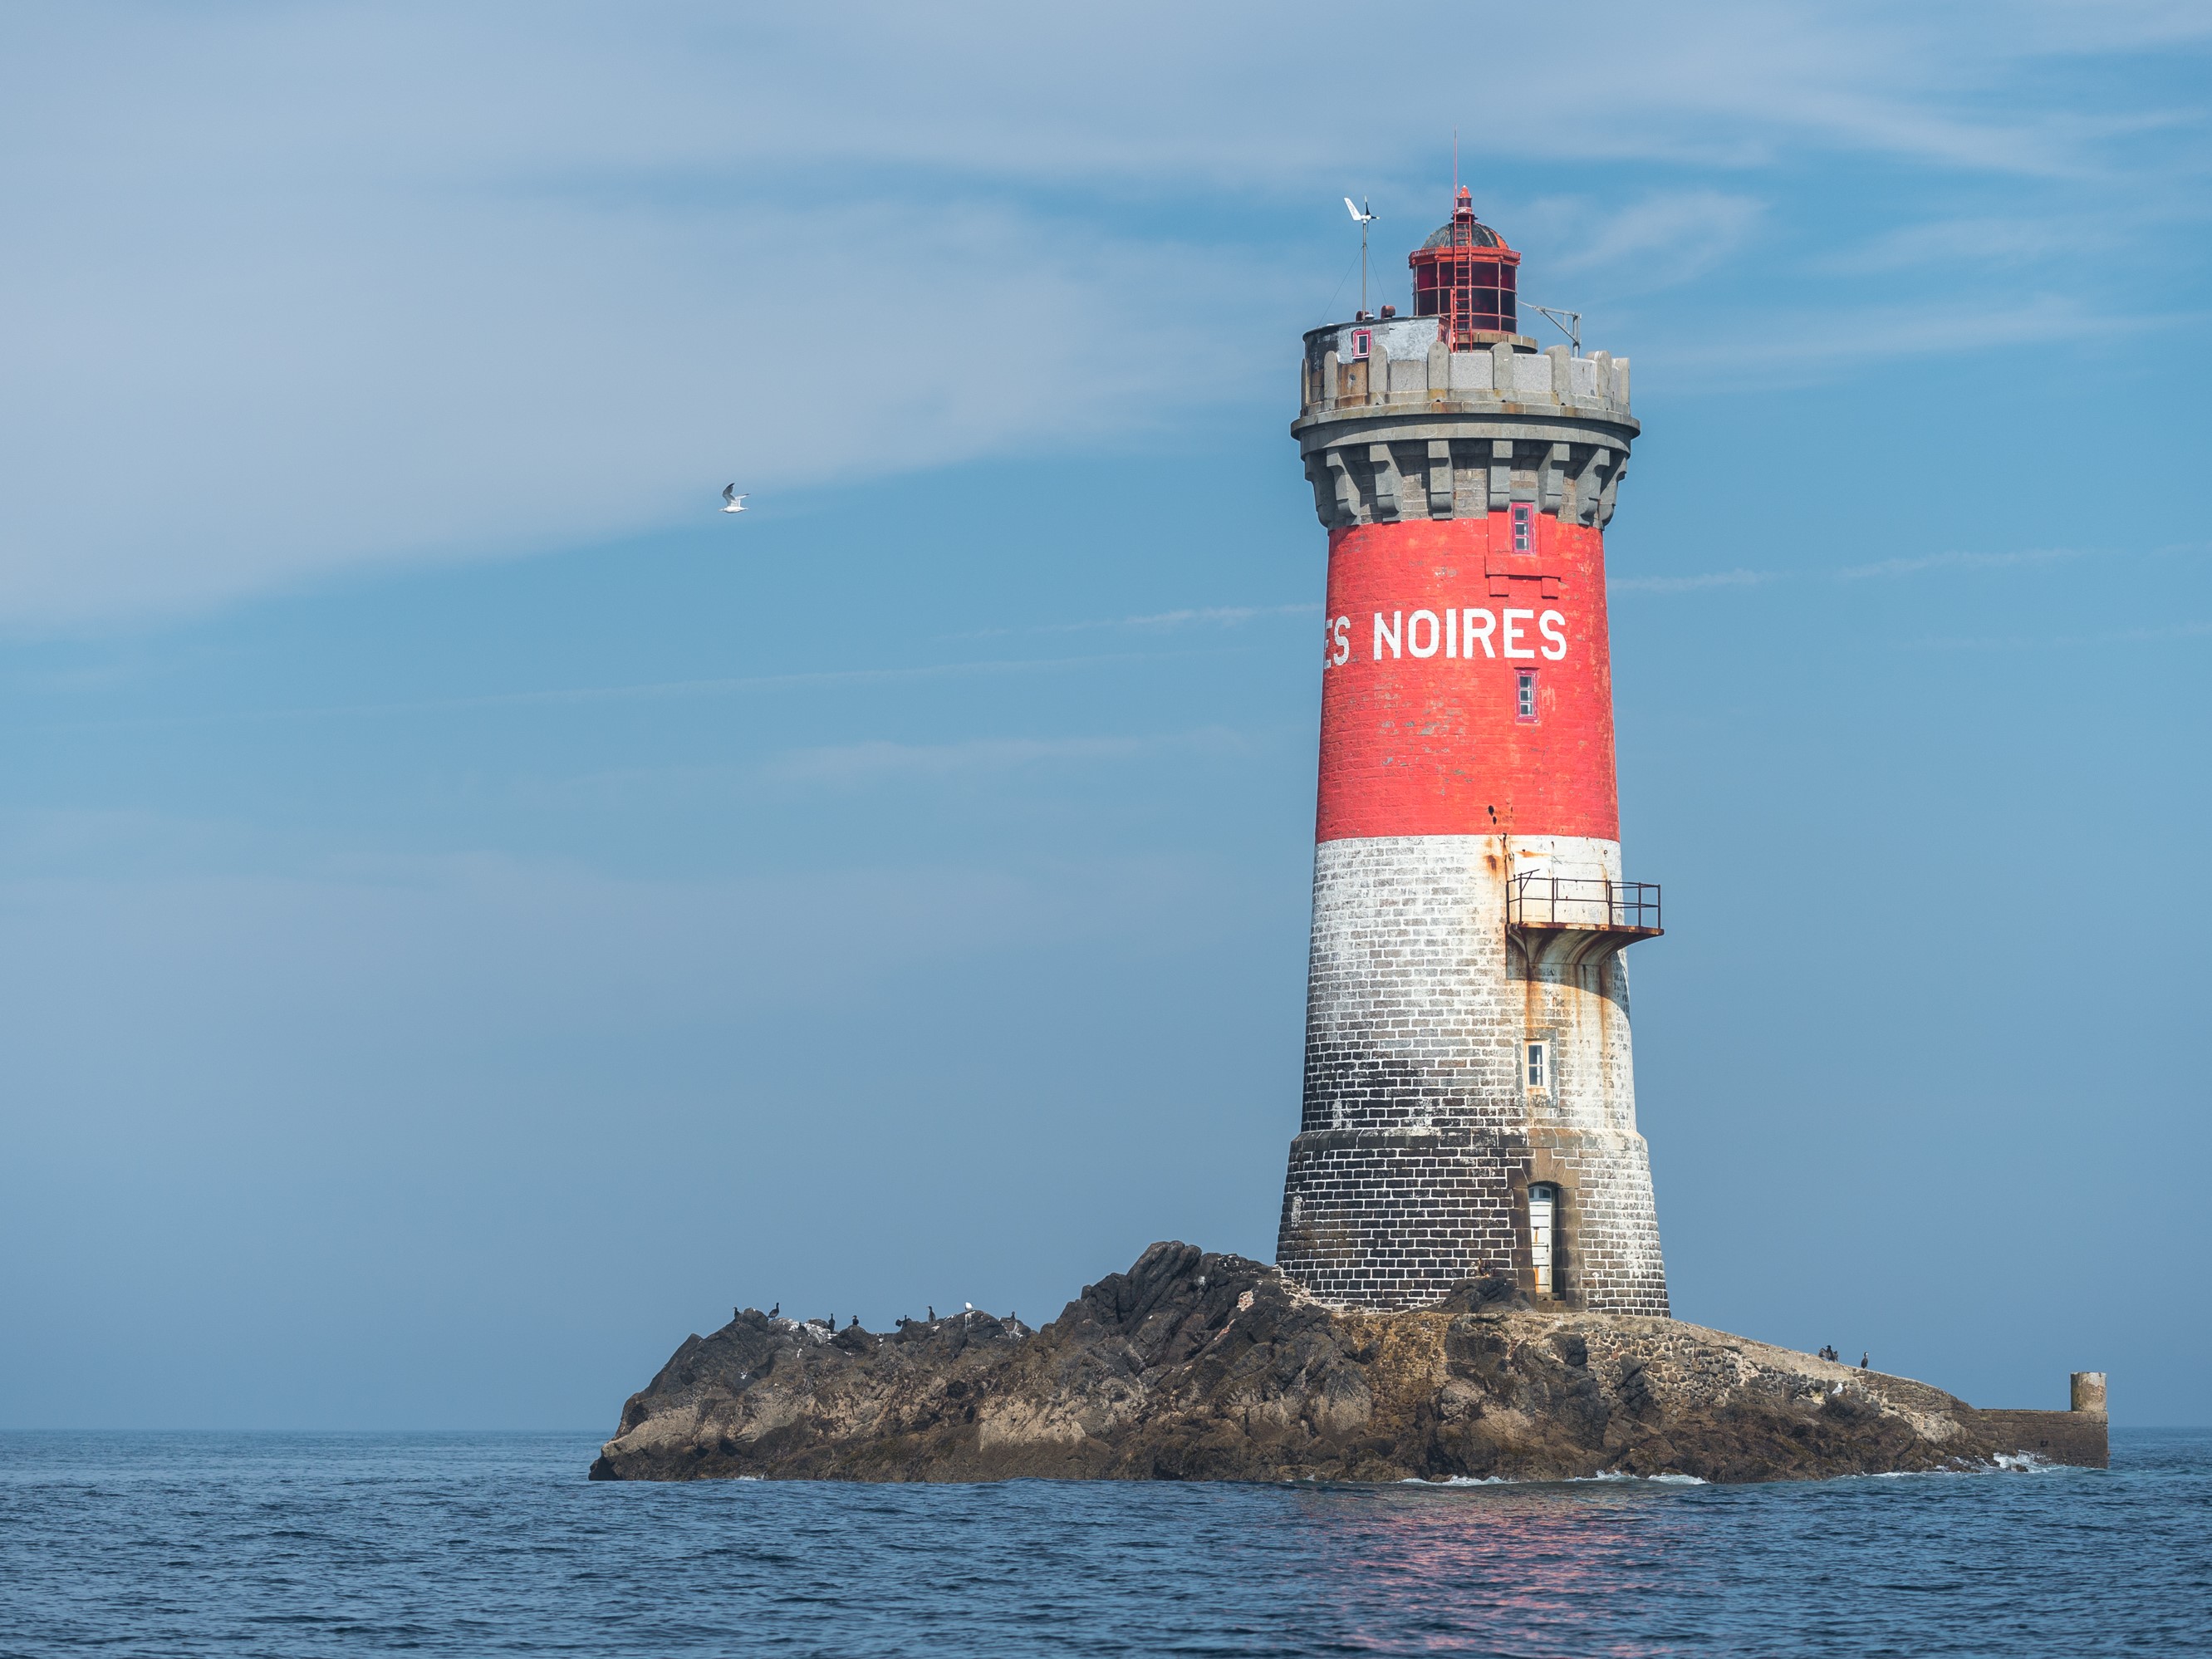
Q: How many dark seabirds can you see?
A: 10